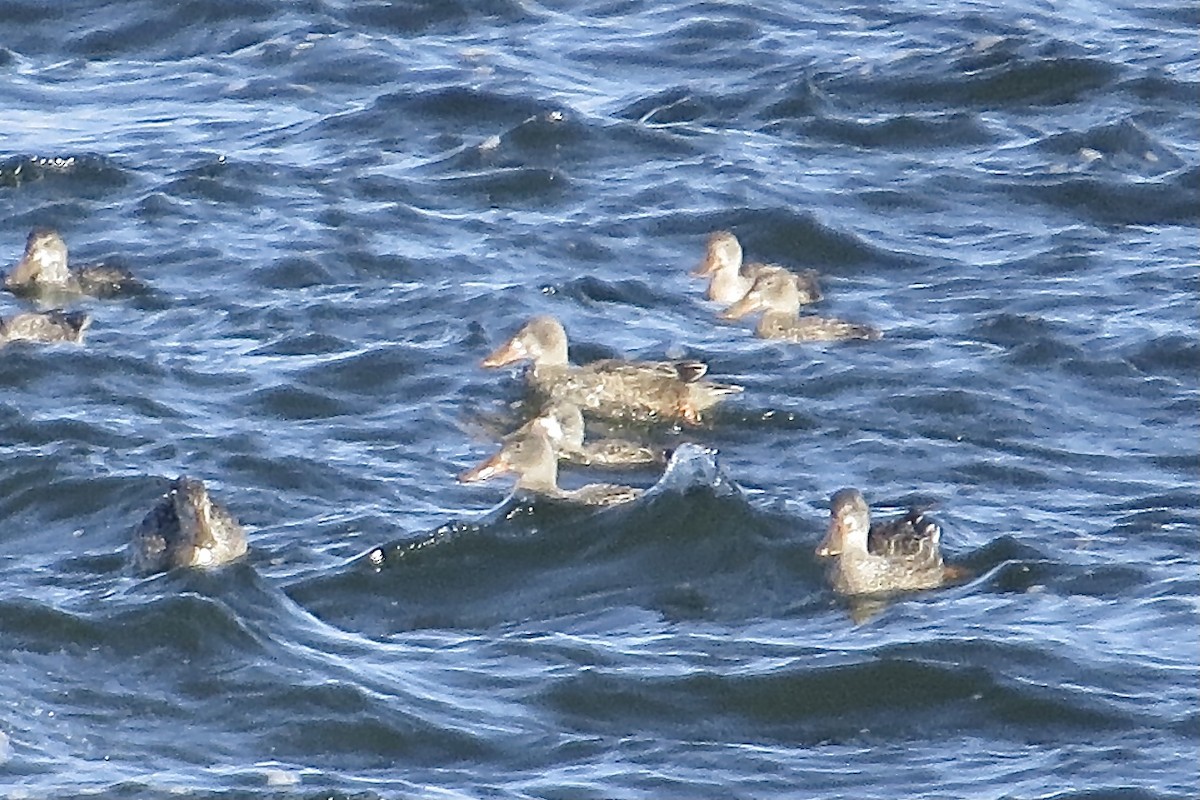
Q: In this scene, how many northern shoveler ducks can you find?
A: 9